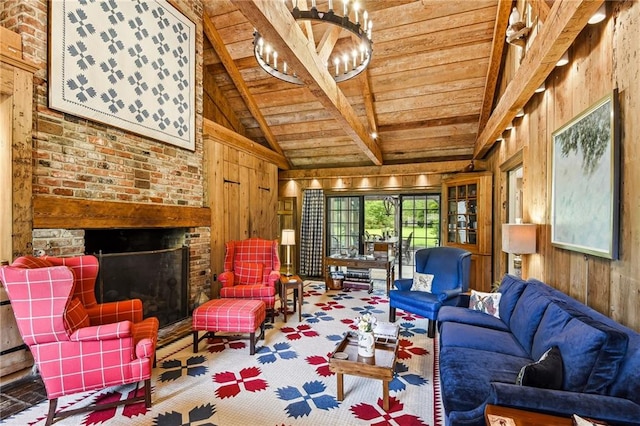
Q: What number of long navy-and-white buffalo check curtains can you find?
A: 1